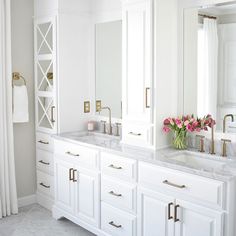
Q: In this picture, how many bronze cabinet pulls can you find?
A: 15